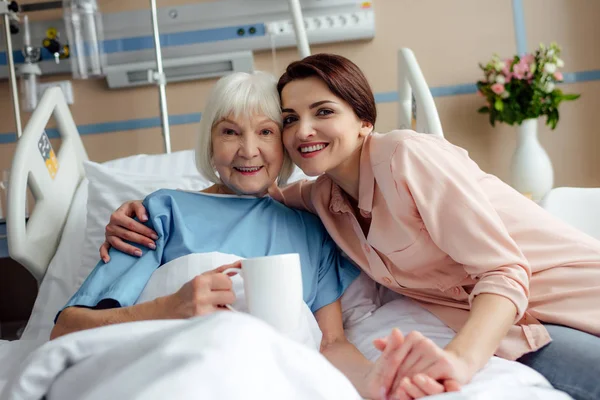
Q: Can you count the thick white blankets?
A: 1